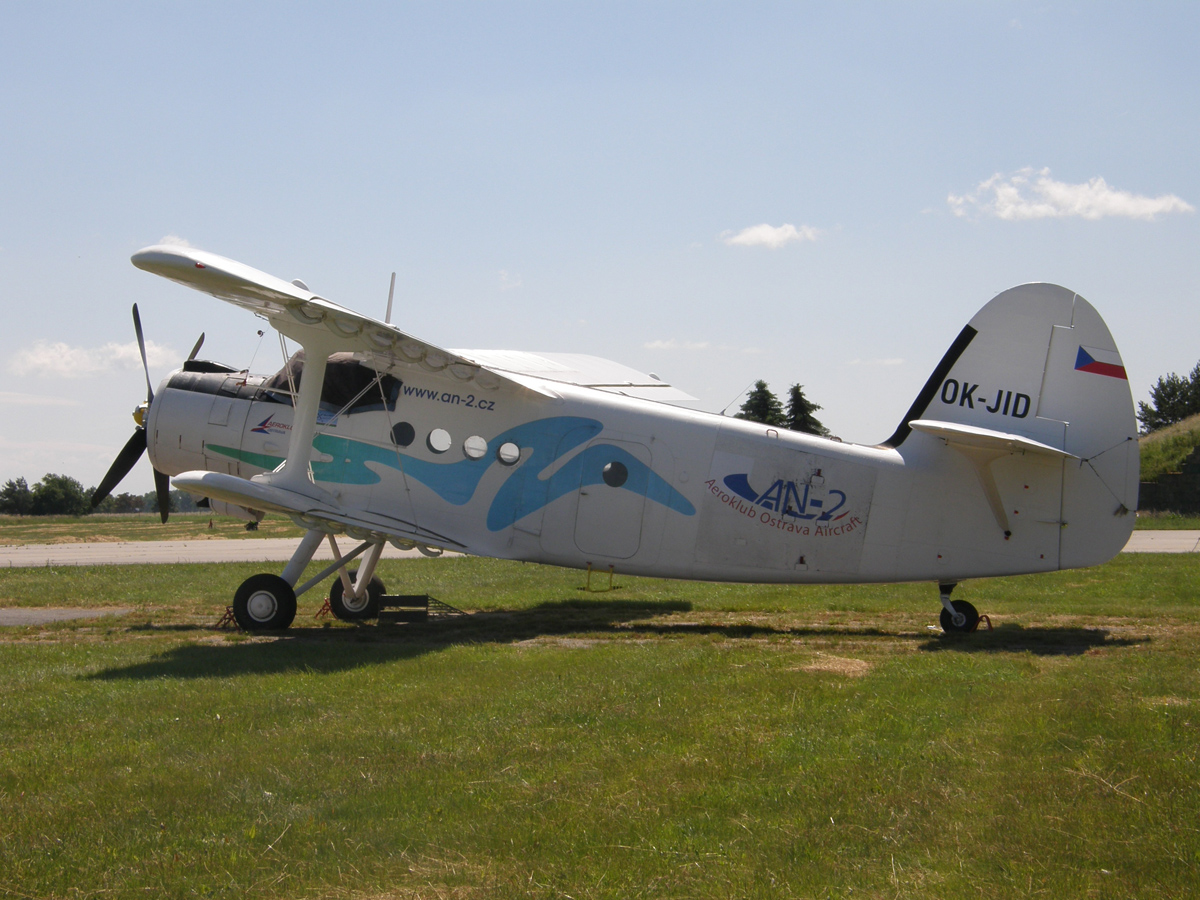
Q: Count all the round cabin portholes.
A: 5